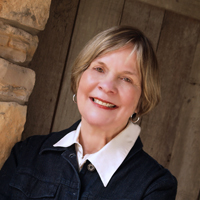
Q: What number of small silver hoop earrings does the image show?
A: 2